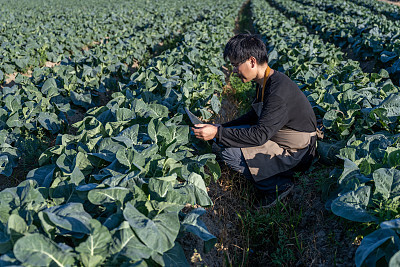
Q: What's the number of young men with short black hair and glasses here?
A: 1